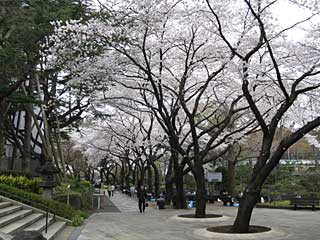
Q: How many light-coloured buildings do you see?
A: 1